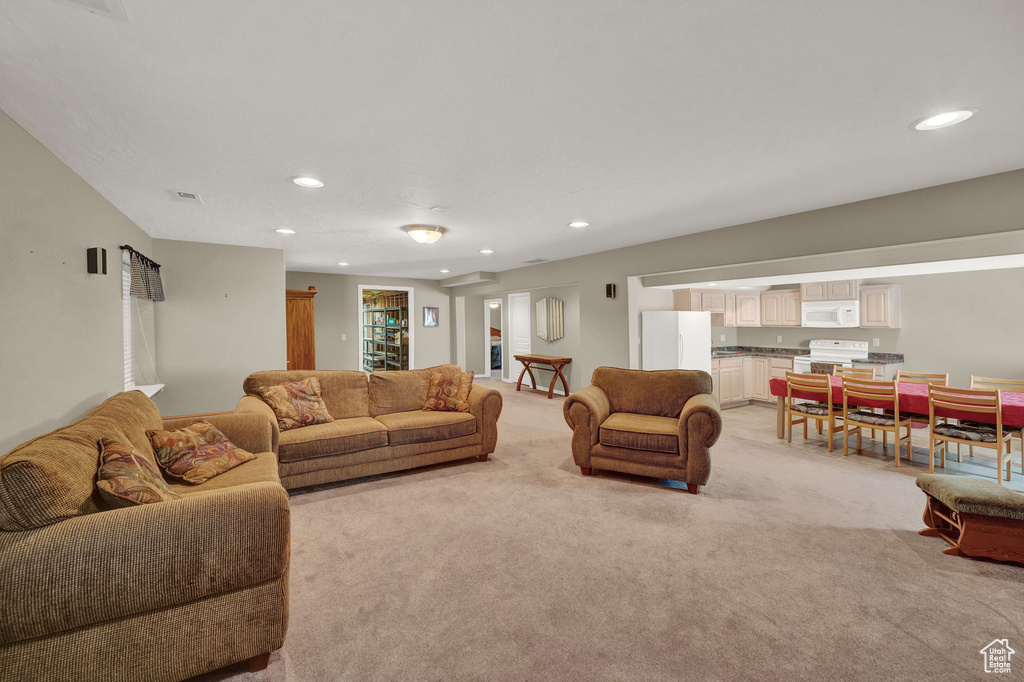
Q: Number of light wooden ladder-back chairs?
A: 6